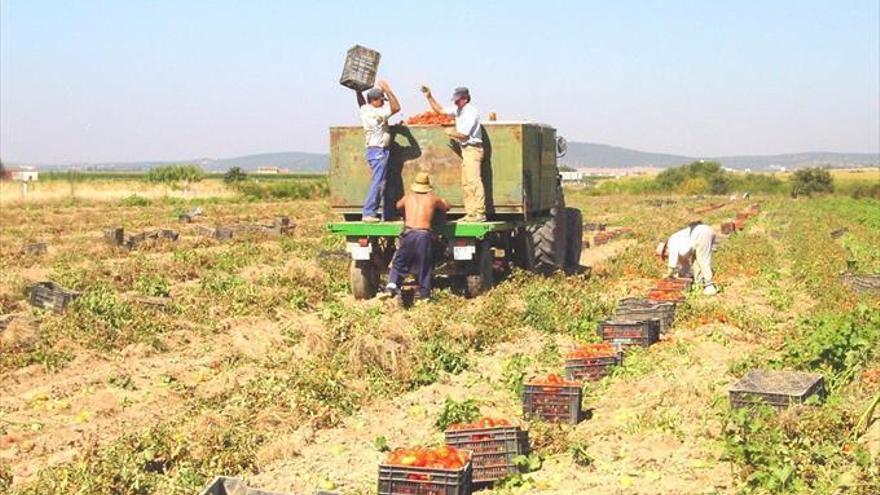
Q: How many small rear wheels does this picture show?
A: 2